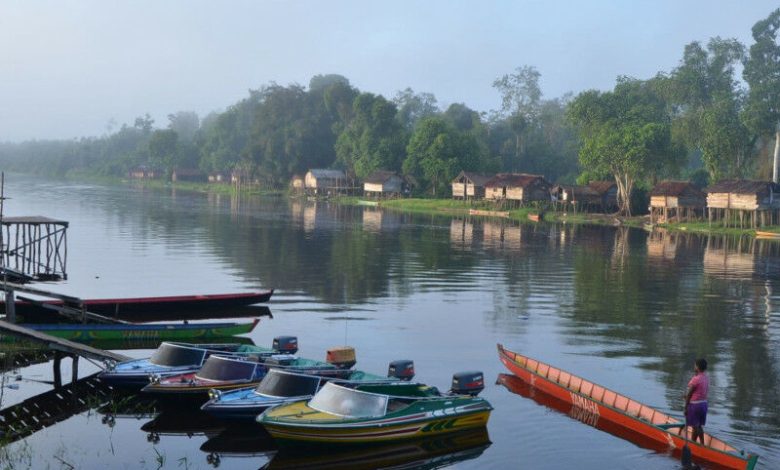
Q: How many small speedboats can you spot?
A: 4